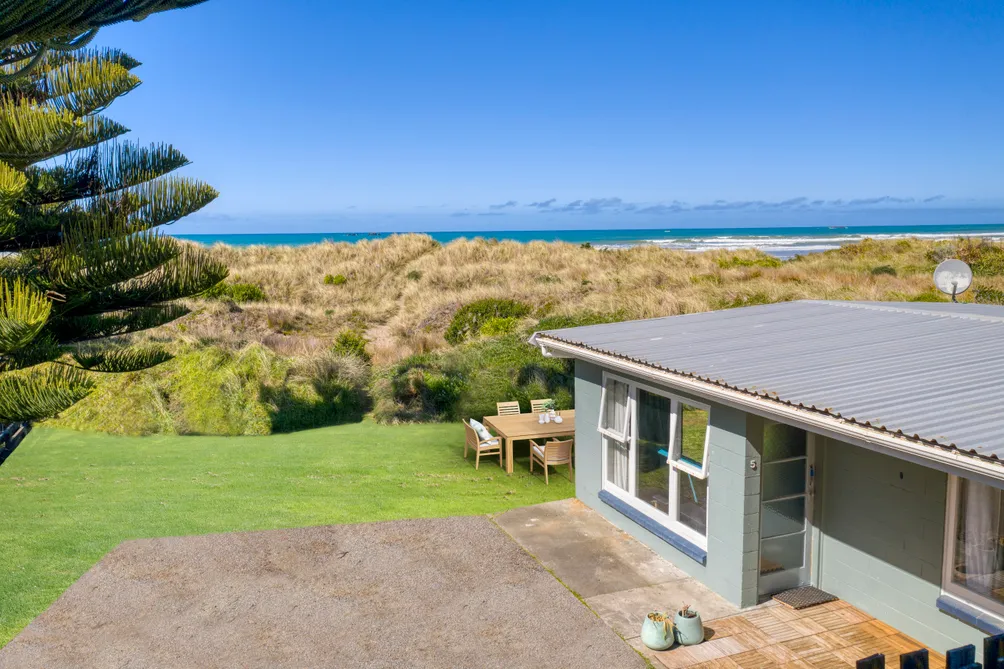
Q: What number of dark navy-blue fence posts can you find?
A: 4